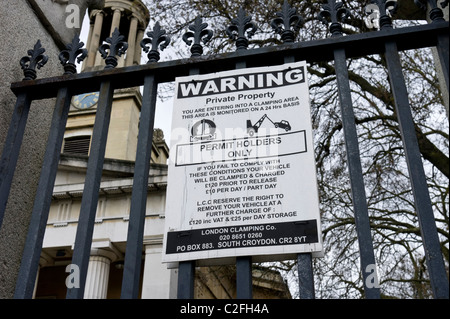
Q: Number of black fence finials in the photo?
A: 10